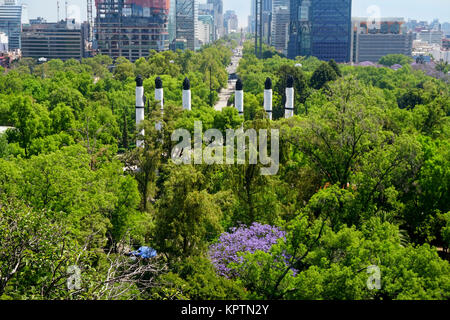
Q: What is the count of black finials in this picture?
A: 6